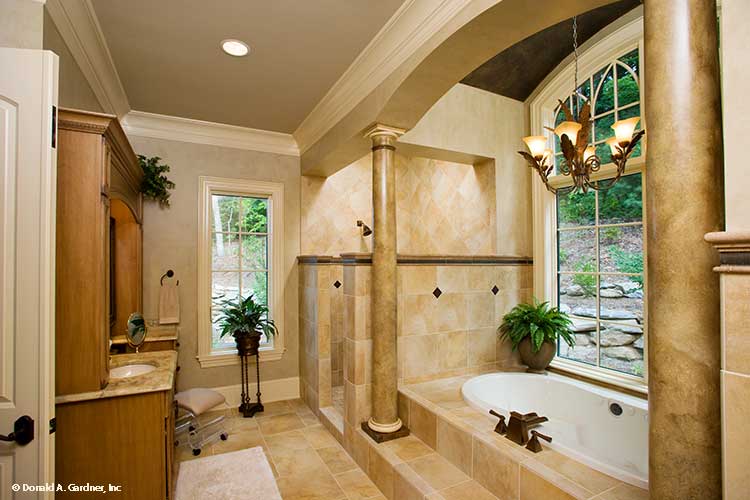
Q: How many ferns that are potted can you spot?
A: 2